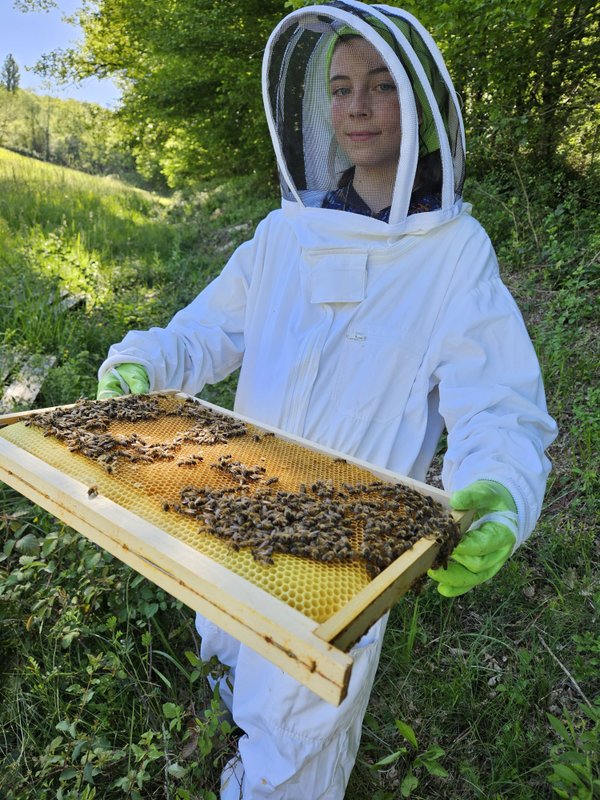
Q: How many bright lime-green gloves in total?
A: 2